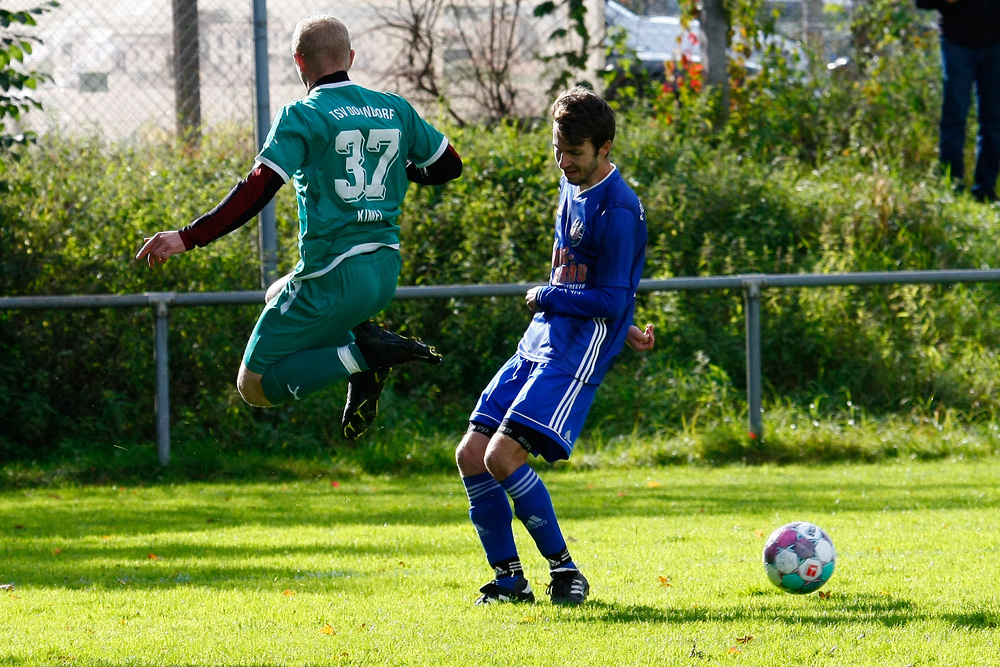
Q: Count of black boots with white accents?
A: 2